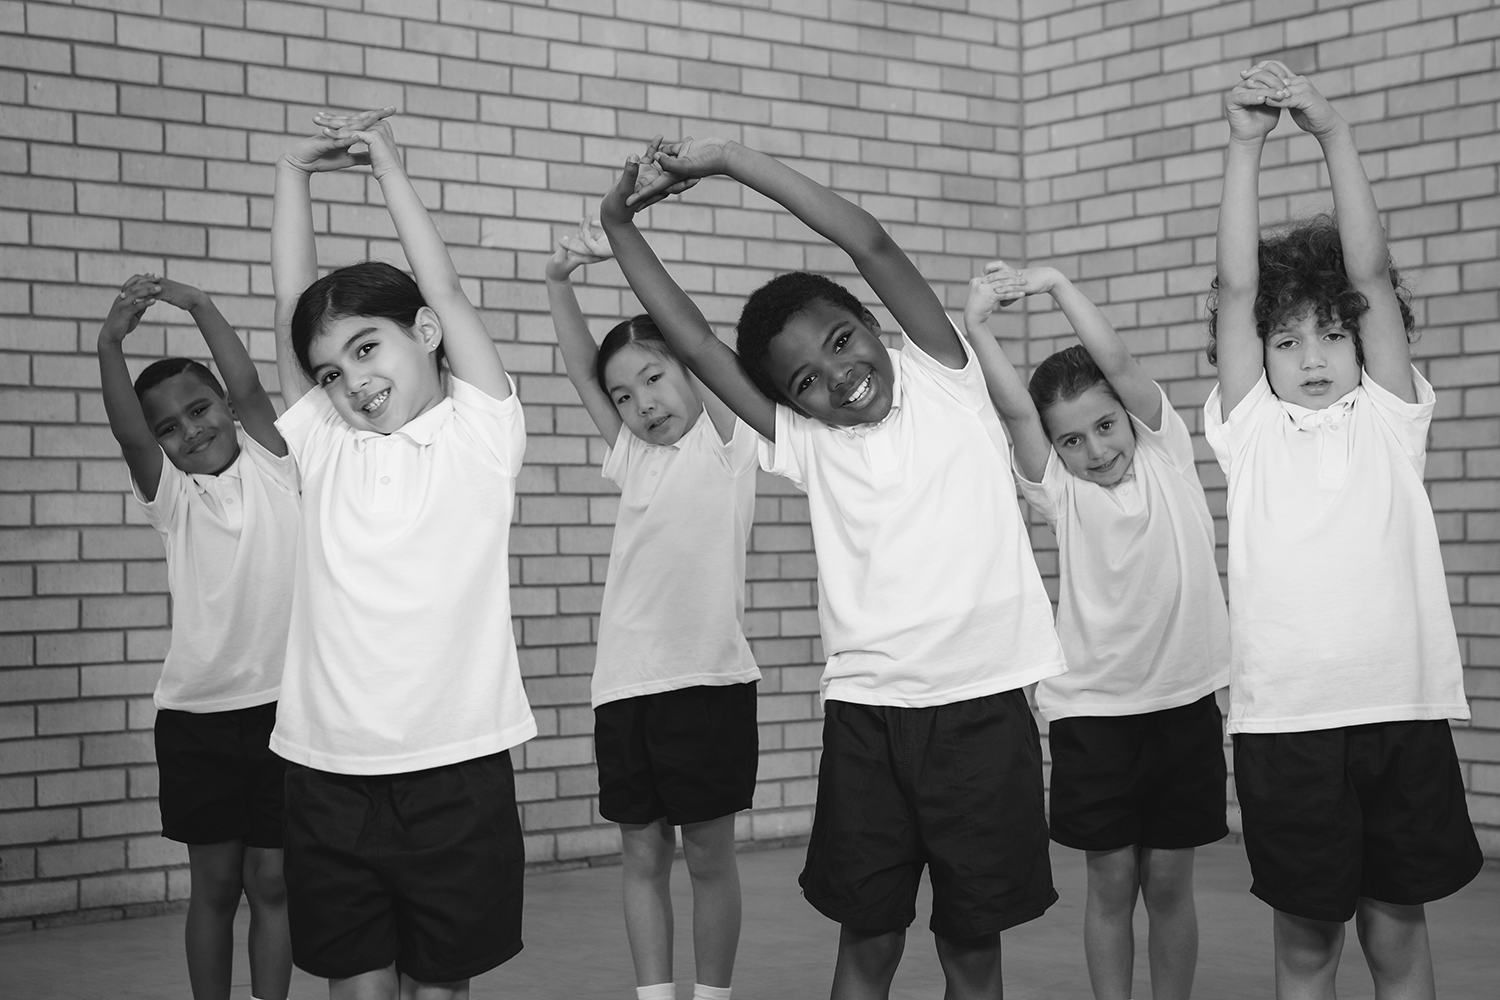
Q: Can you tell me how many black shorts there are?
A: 6